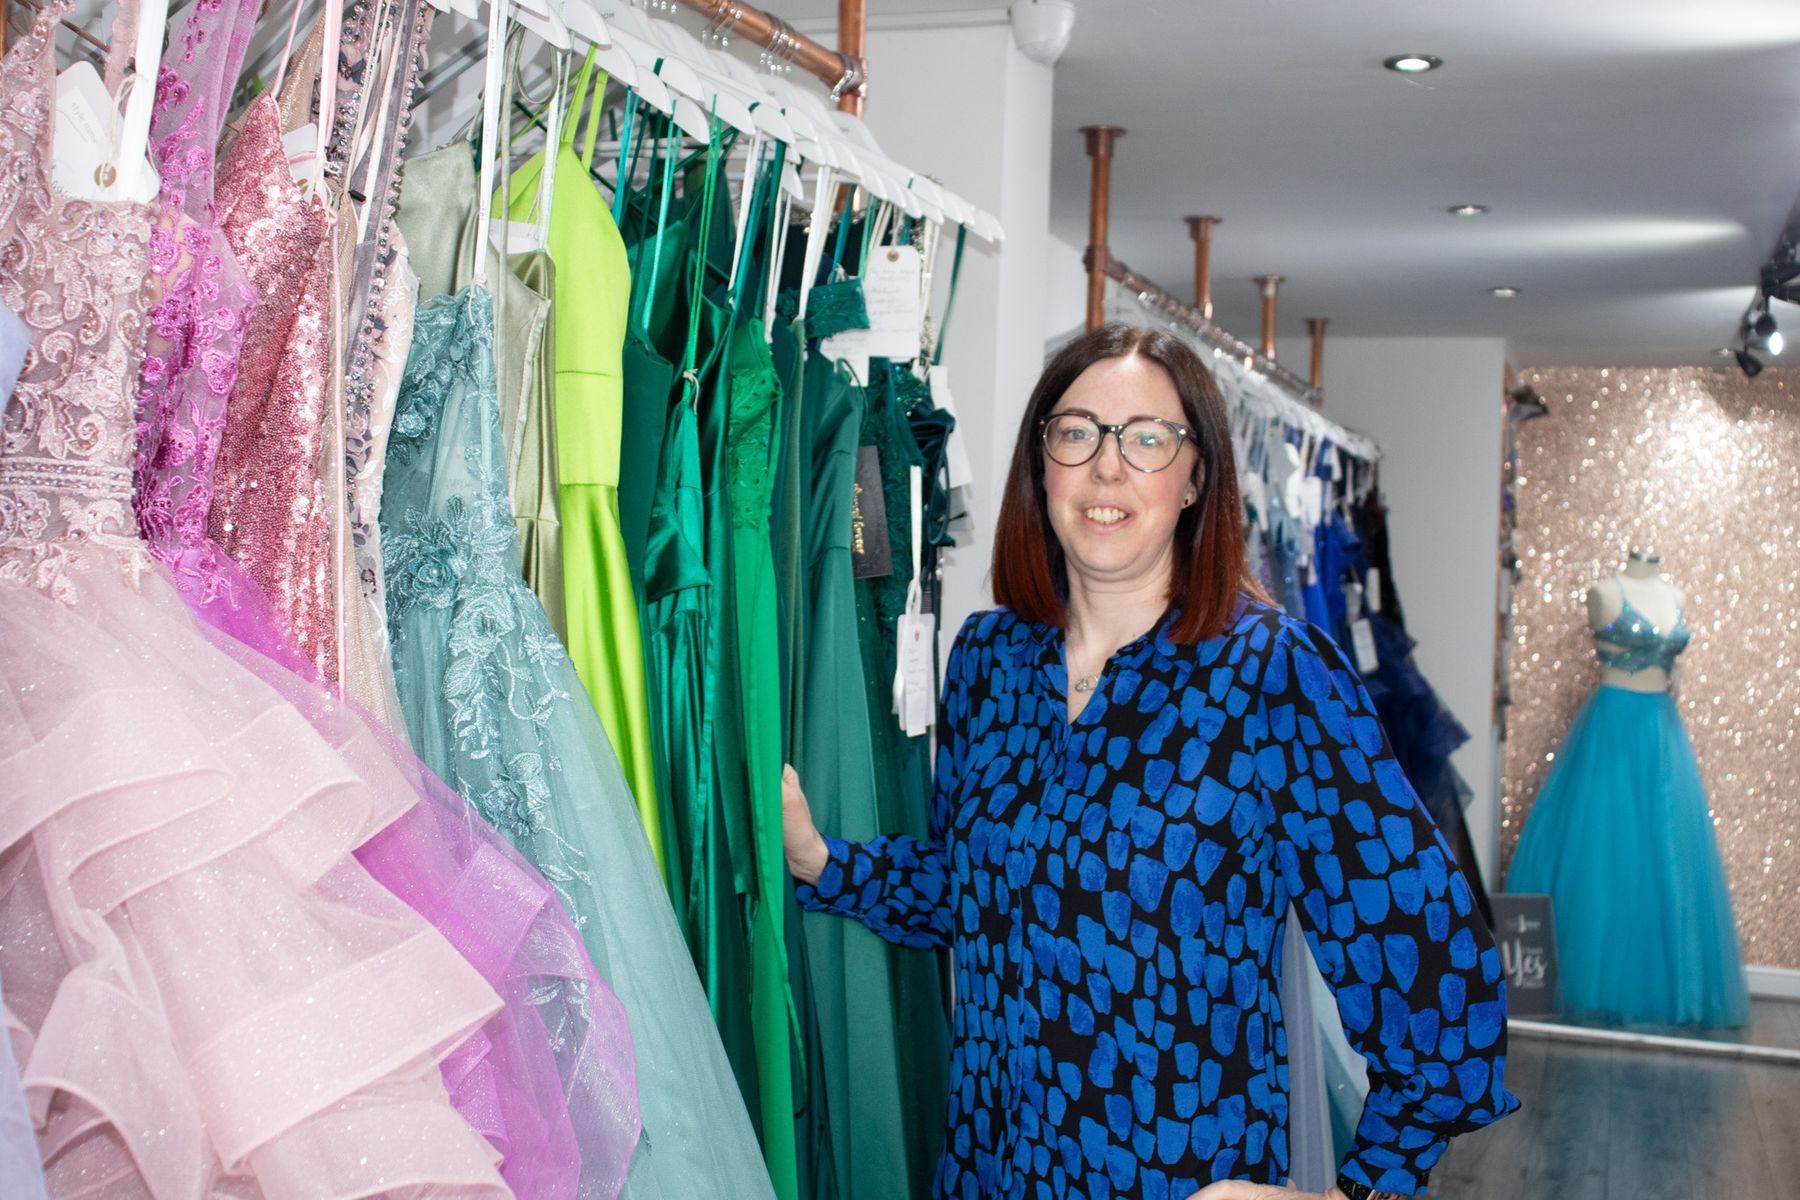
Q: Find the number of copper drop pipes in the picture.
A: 5